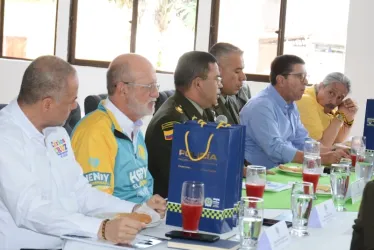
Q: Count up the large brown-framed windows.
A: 3